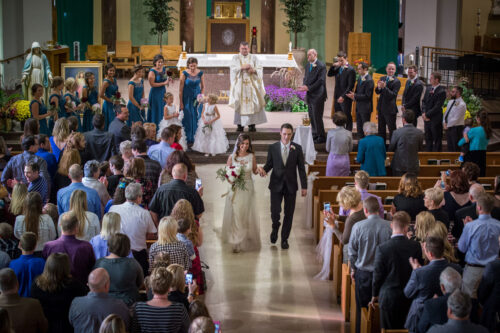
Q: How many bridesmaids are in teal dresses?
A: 8